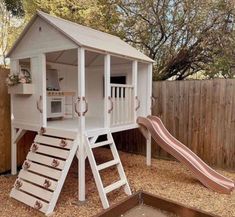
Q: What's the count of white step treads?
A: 3